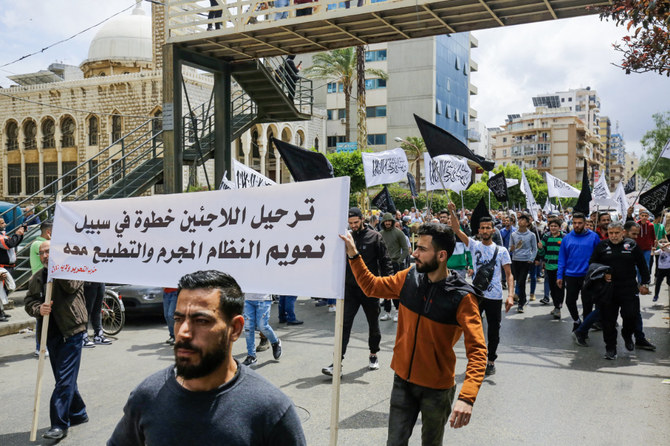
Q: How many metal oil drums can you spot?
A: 0